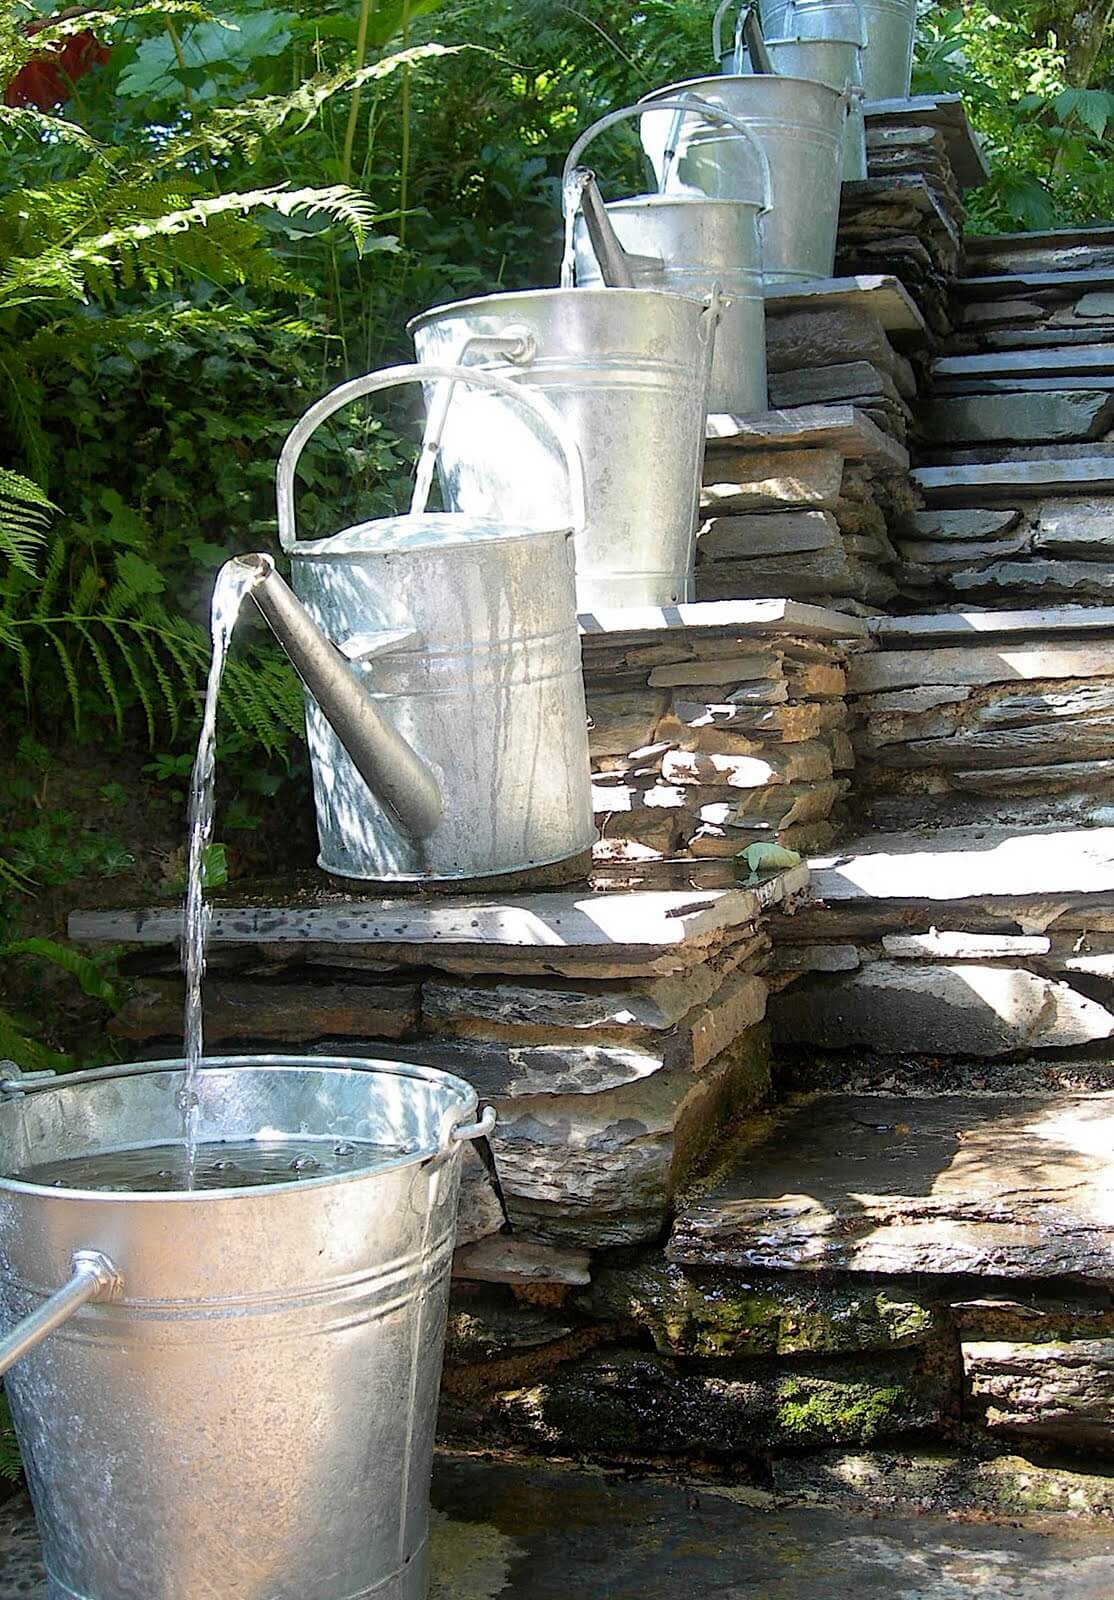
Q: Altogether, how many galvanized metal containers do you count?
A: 7